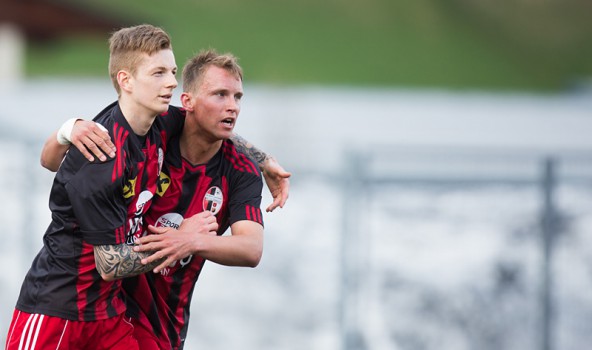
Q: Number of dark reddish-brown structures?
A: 1